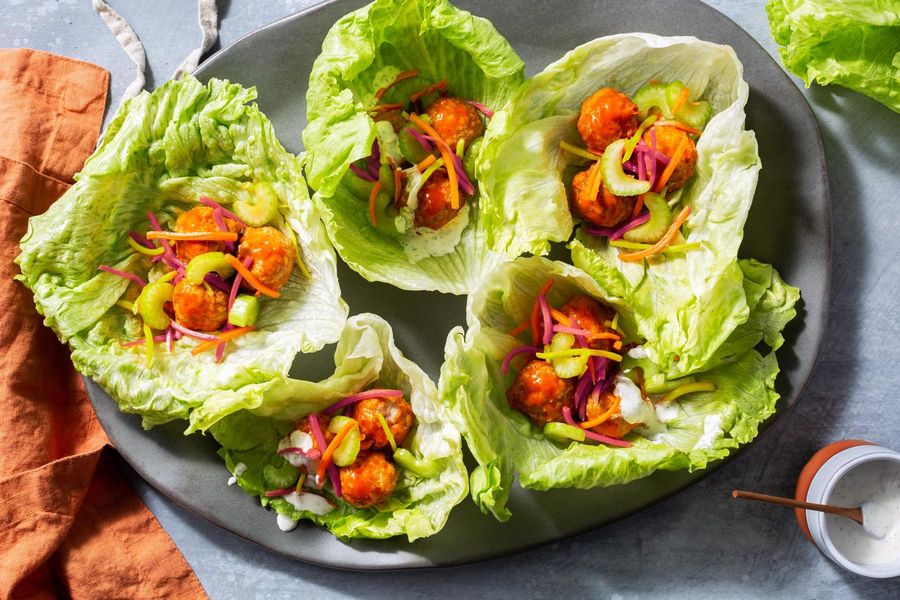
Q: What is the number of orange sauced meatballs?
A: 15